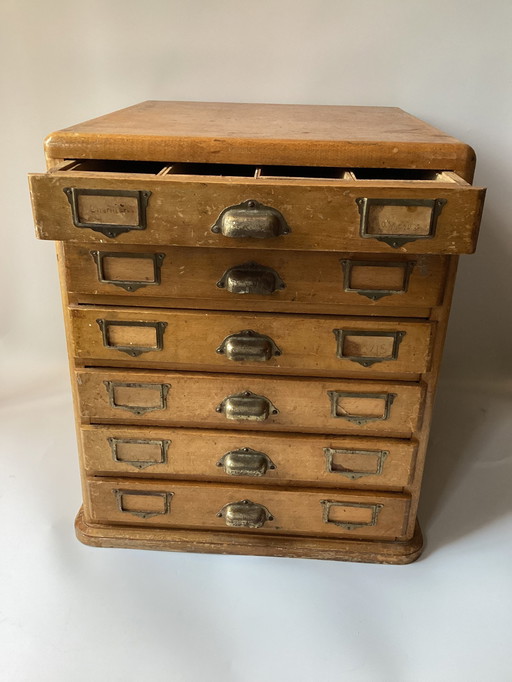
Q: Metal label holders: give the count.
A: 12